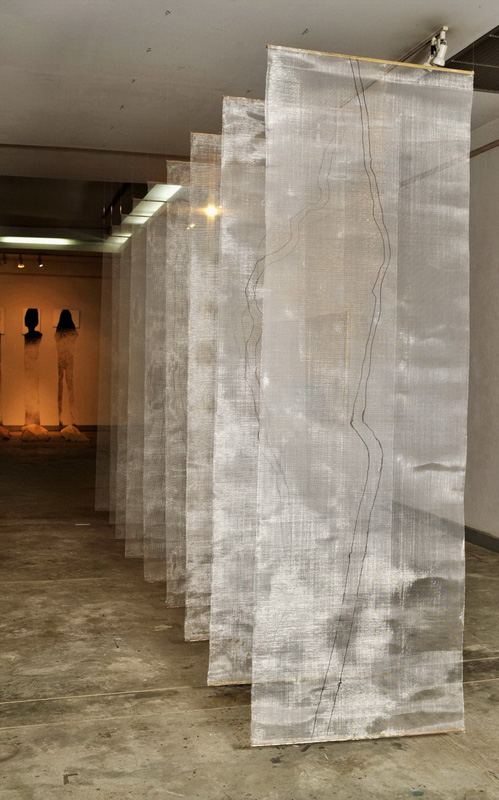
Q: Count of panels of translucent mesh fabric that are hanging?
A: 9